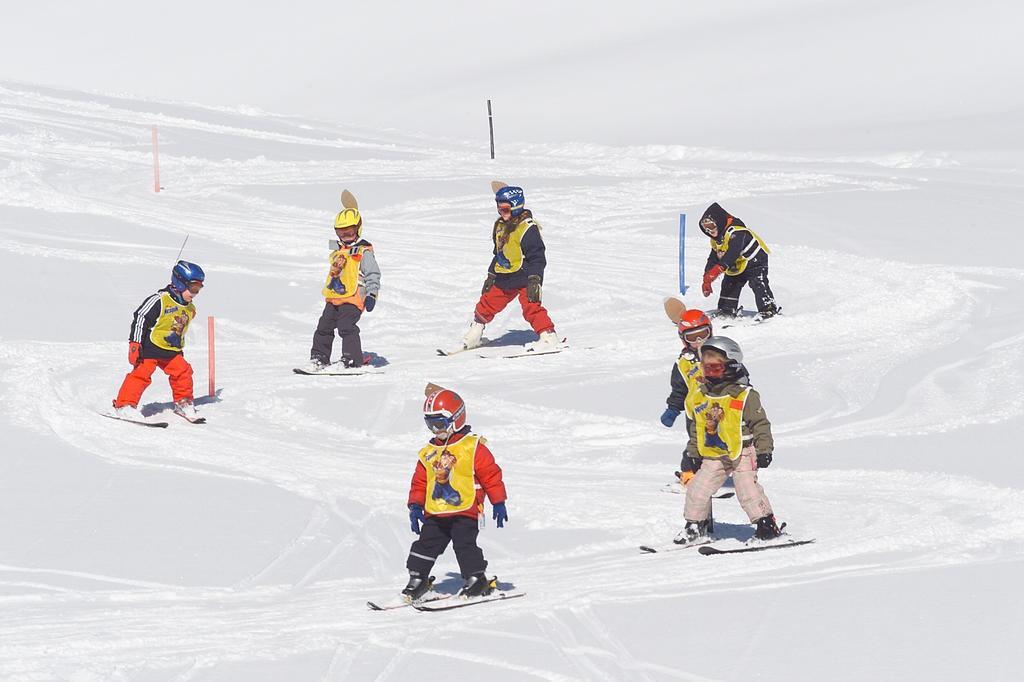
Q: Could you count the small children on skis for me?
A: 7